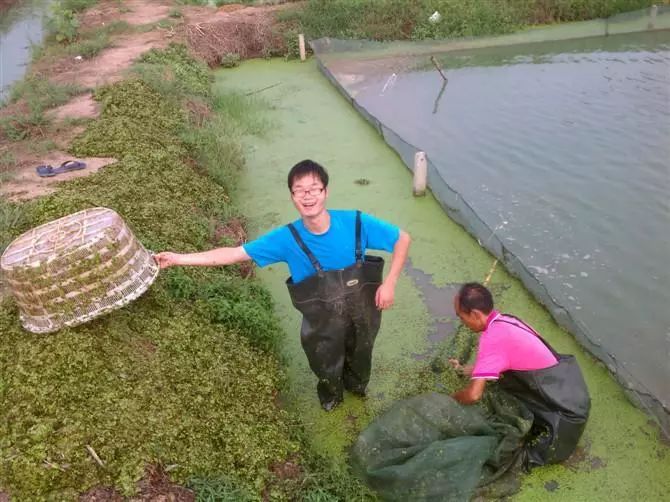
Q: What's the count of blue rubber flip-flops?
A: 2